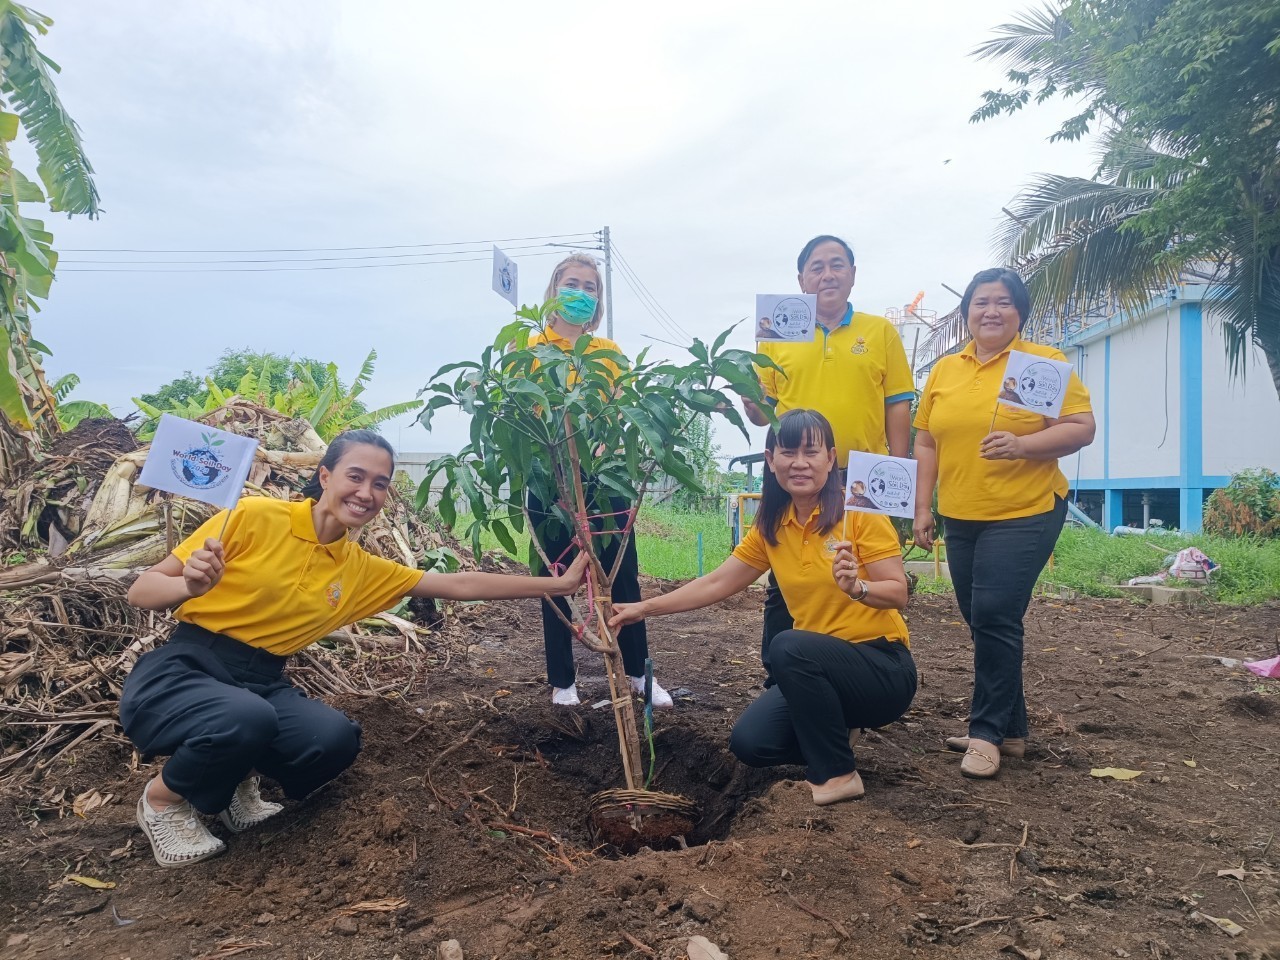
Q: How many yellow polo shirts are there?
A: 5